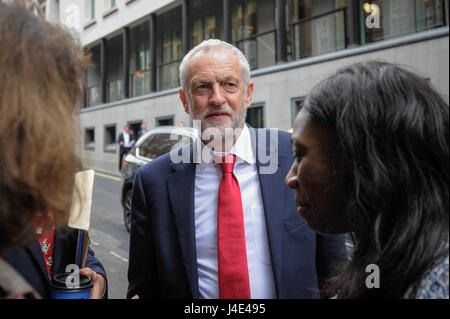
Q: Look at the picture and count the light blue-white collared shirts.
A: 1